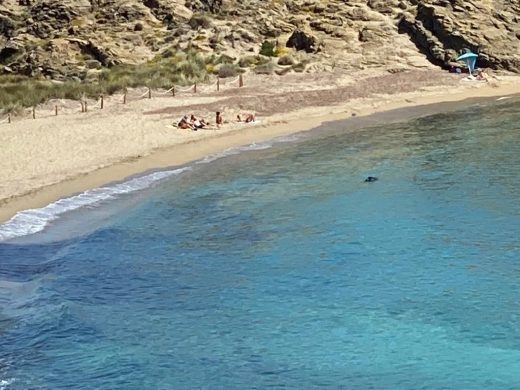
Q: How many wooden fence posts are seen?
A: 12